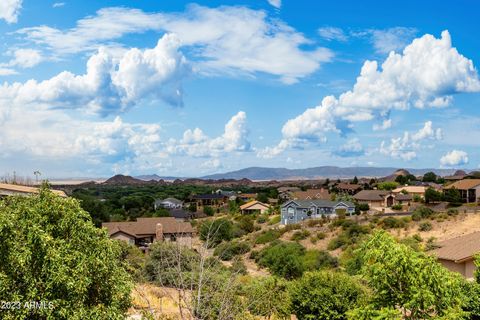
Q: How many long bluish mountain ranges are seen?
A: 1